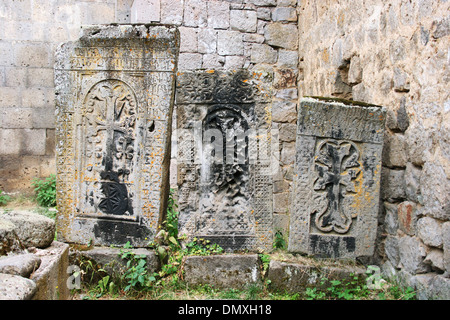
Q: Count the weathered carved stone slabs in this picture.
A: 3